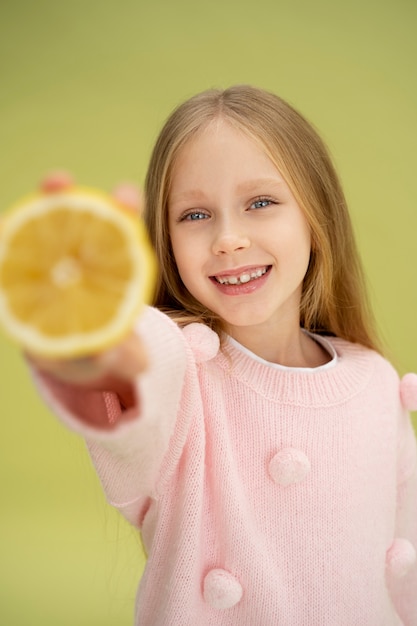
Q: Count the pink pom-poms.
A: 5